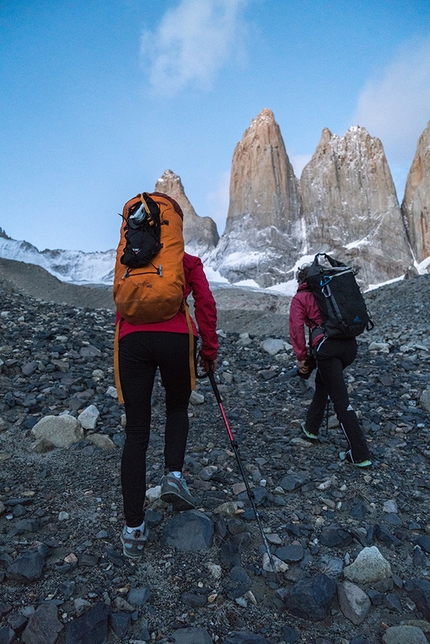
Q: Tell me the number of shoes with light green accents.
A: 2